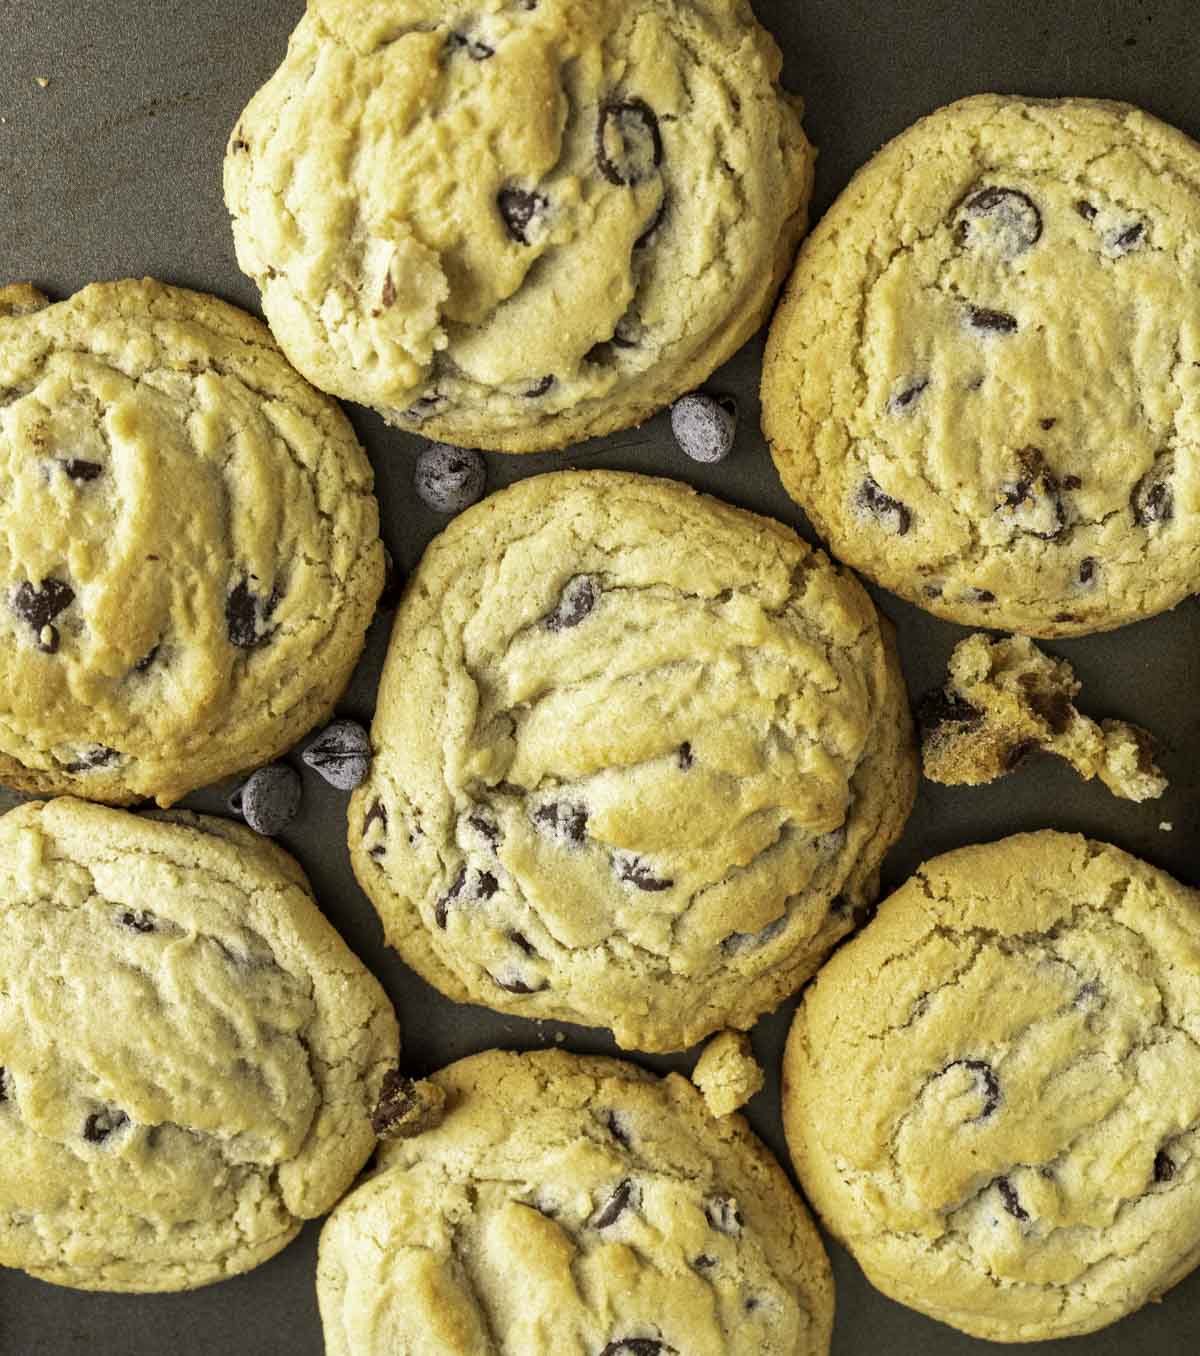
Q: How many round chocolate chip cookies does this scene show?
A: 7